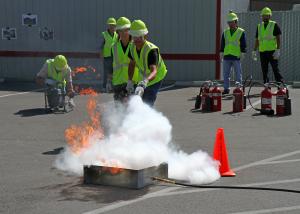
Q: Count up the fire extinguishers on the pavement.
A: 5